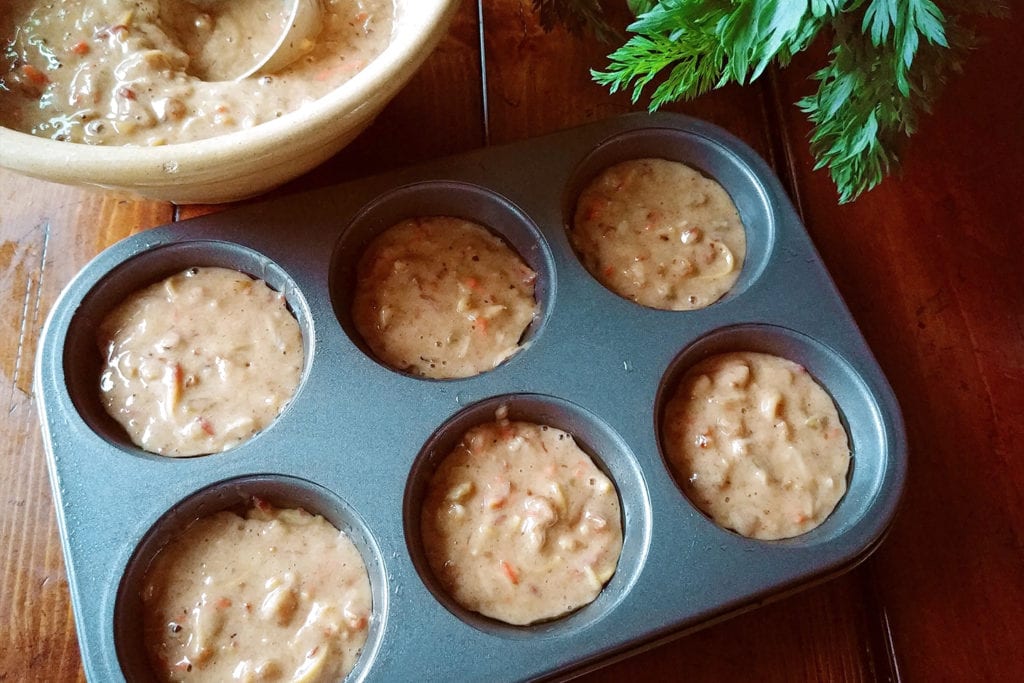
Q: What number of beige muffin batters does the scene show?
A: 6